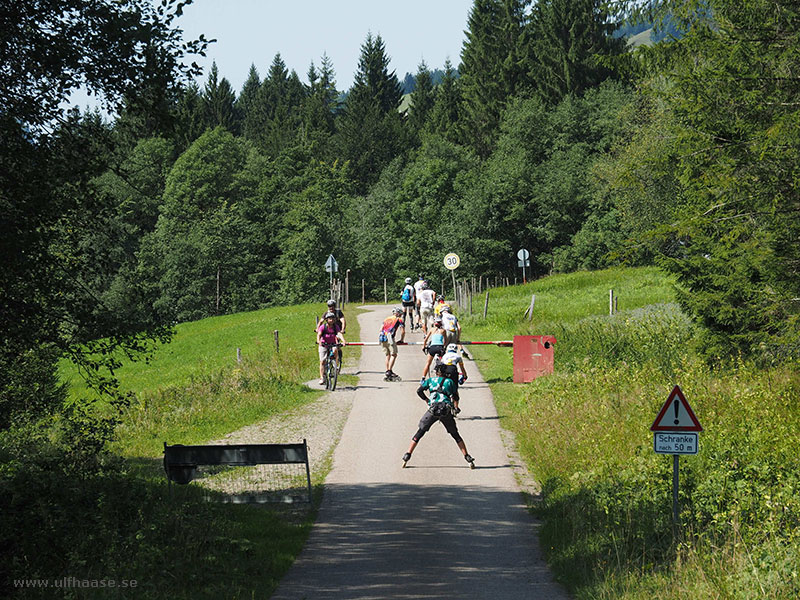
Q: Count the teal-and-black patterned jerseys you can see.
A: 1